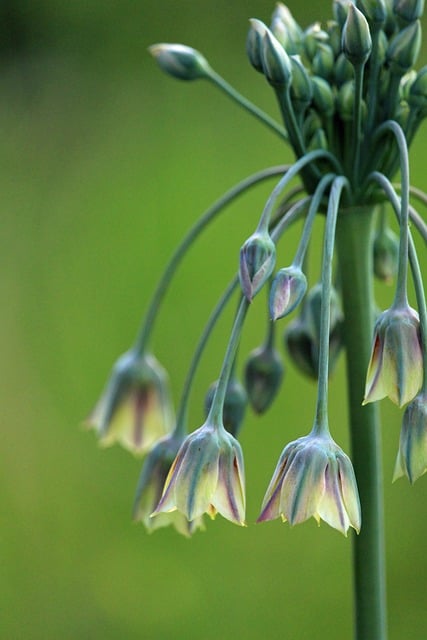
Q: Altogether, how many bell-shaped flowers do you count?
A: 6